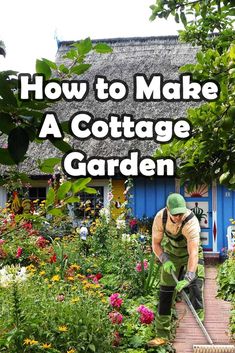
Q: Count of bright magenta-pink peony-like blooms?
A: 3